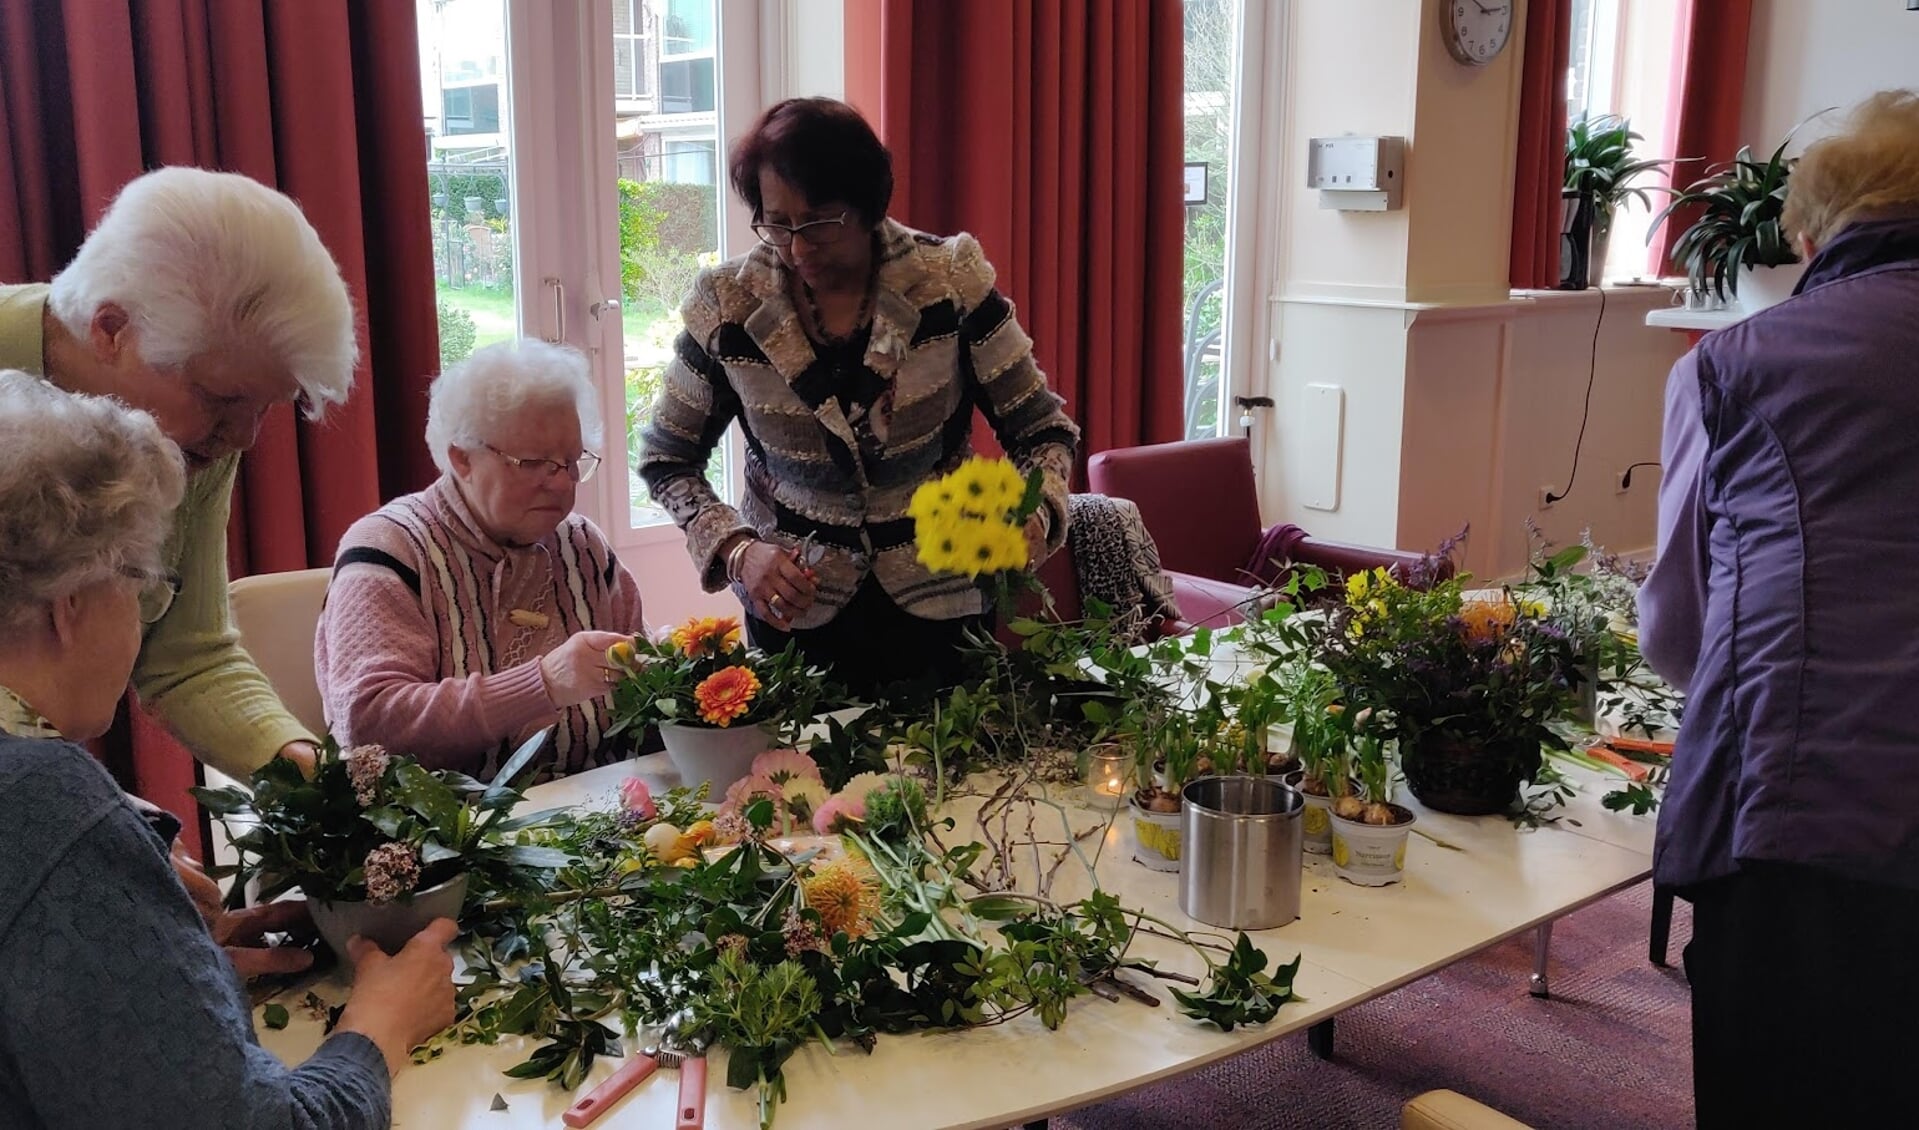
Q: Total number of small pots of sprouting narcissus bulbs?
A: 5